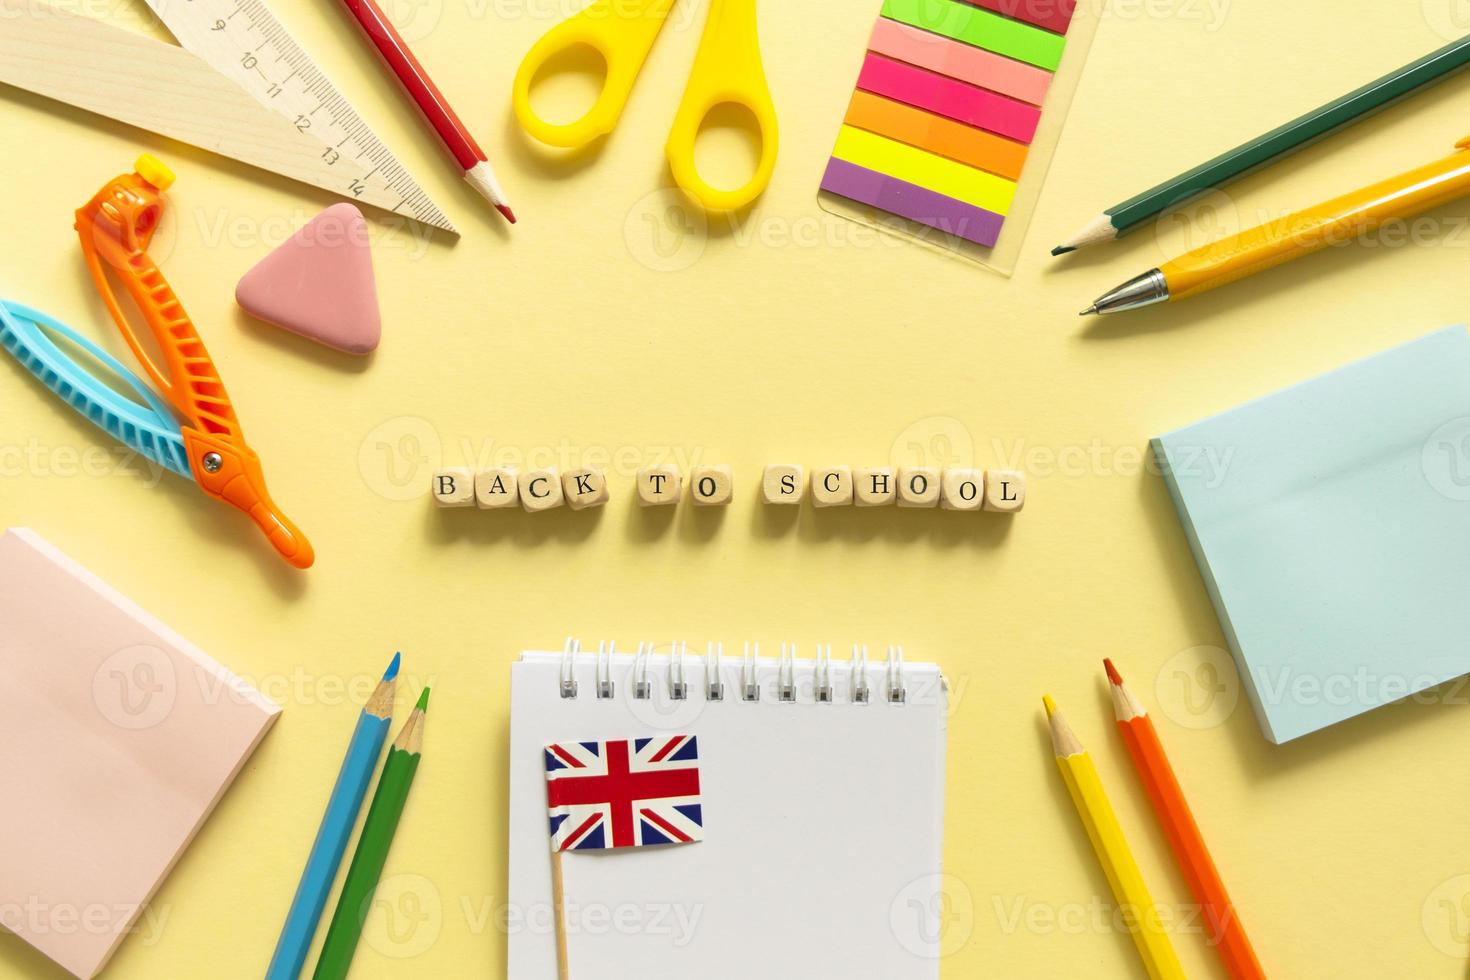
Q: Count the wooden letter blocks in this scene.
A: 12